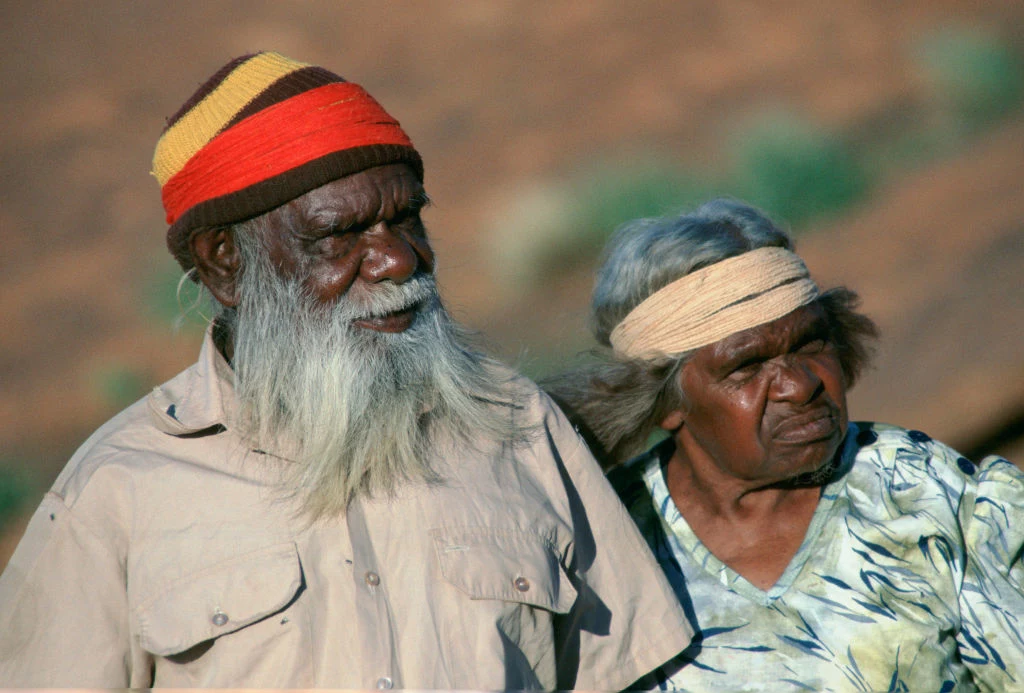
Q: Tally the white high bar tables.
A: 0